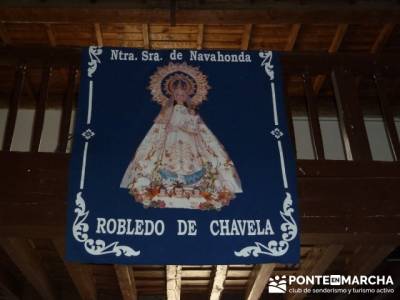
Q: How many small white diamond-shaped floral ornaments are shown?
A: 2